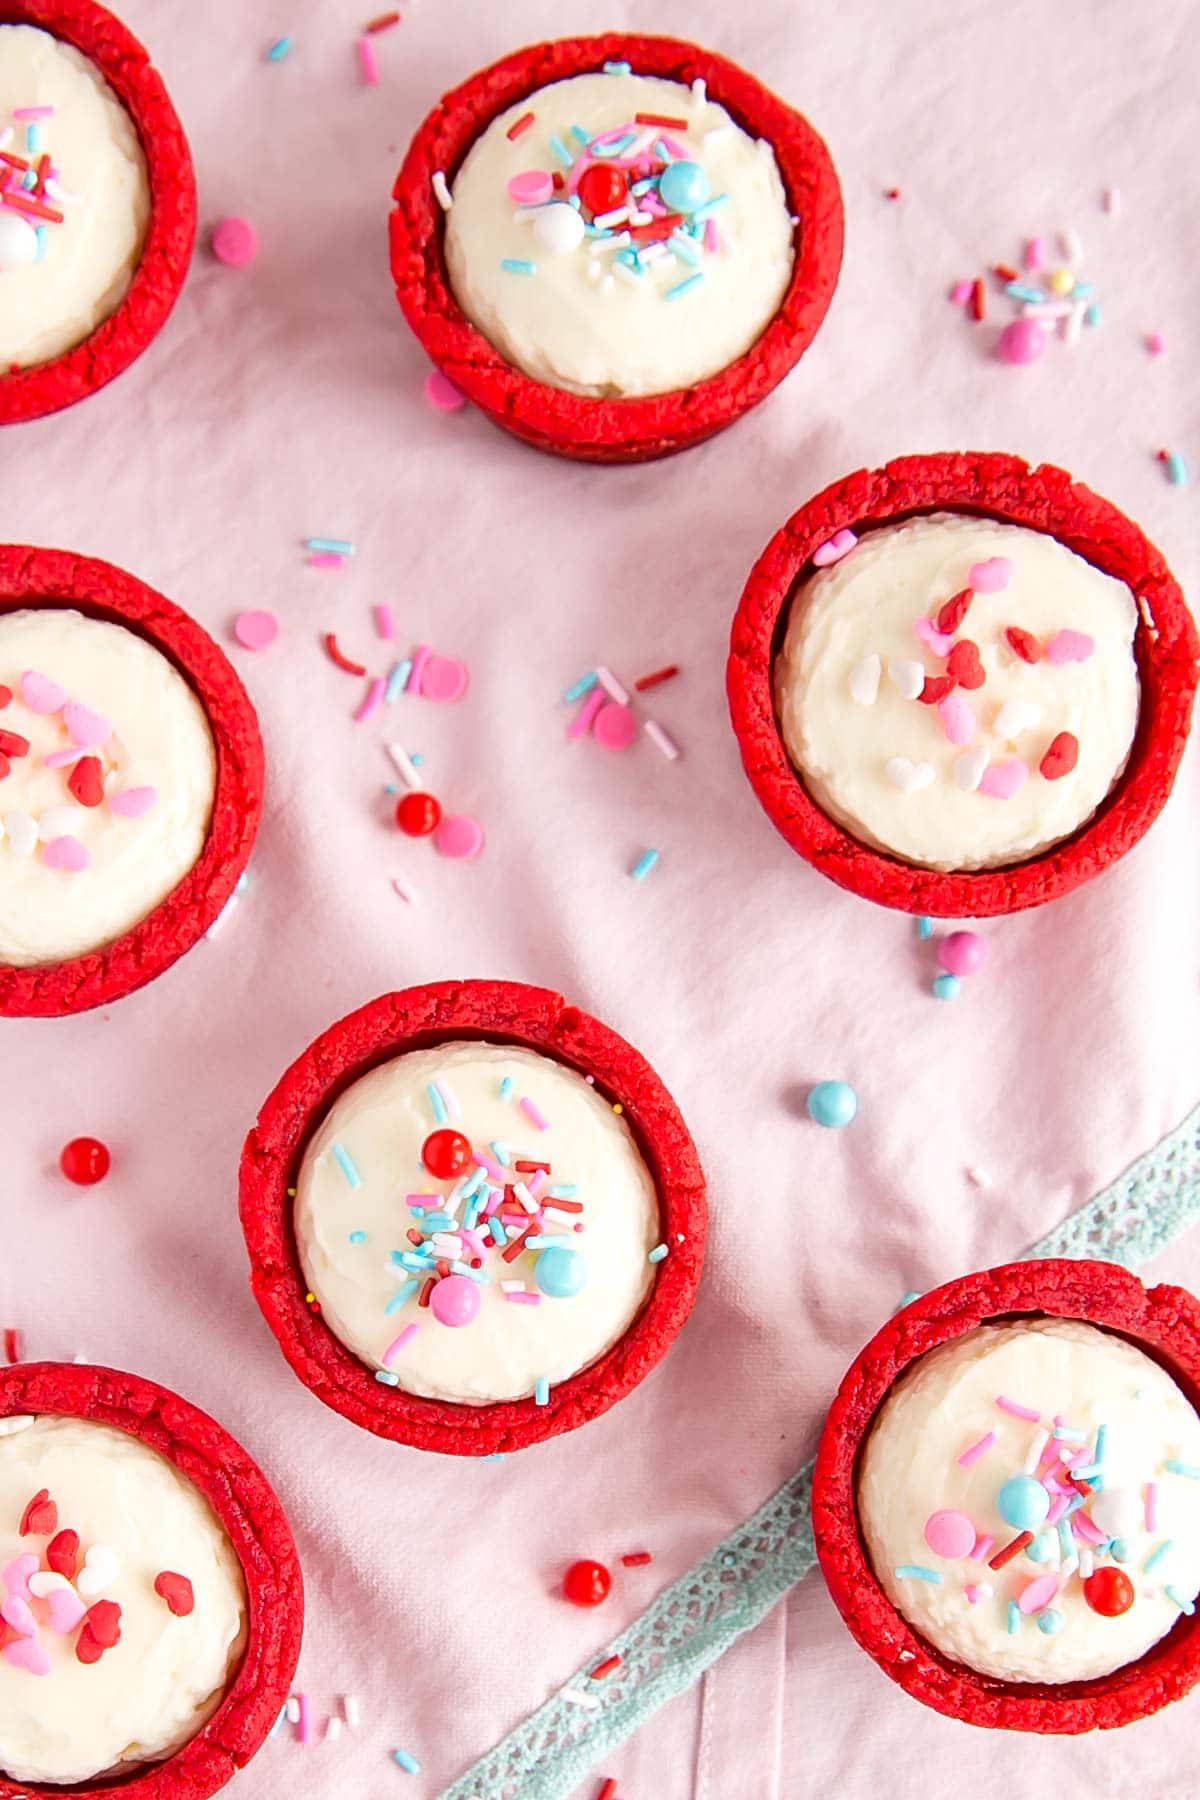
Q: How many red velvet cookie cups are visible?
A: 7